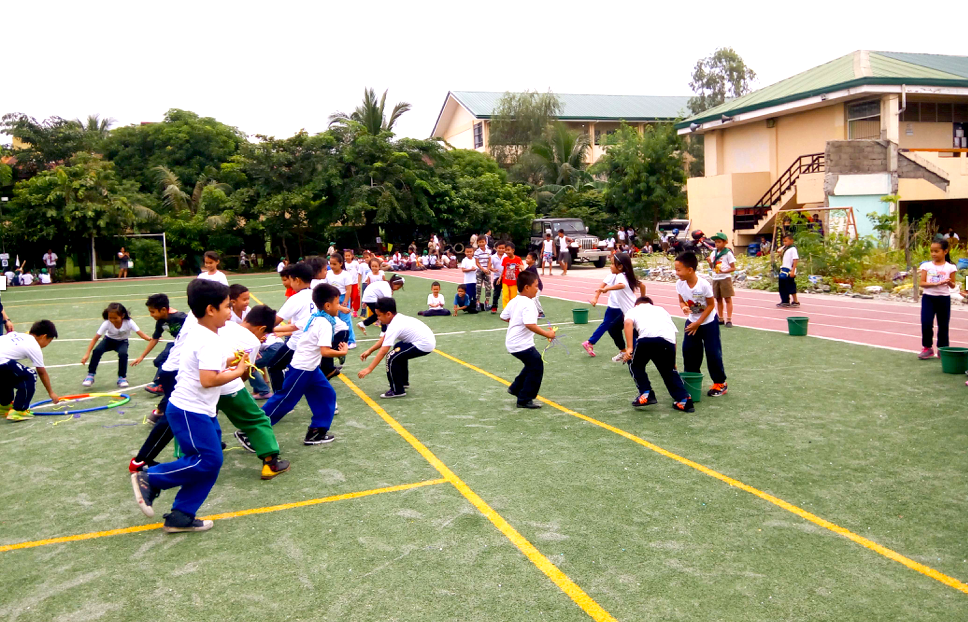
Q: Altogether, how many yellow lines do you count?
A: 3